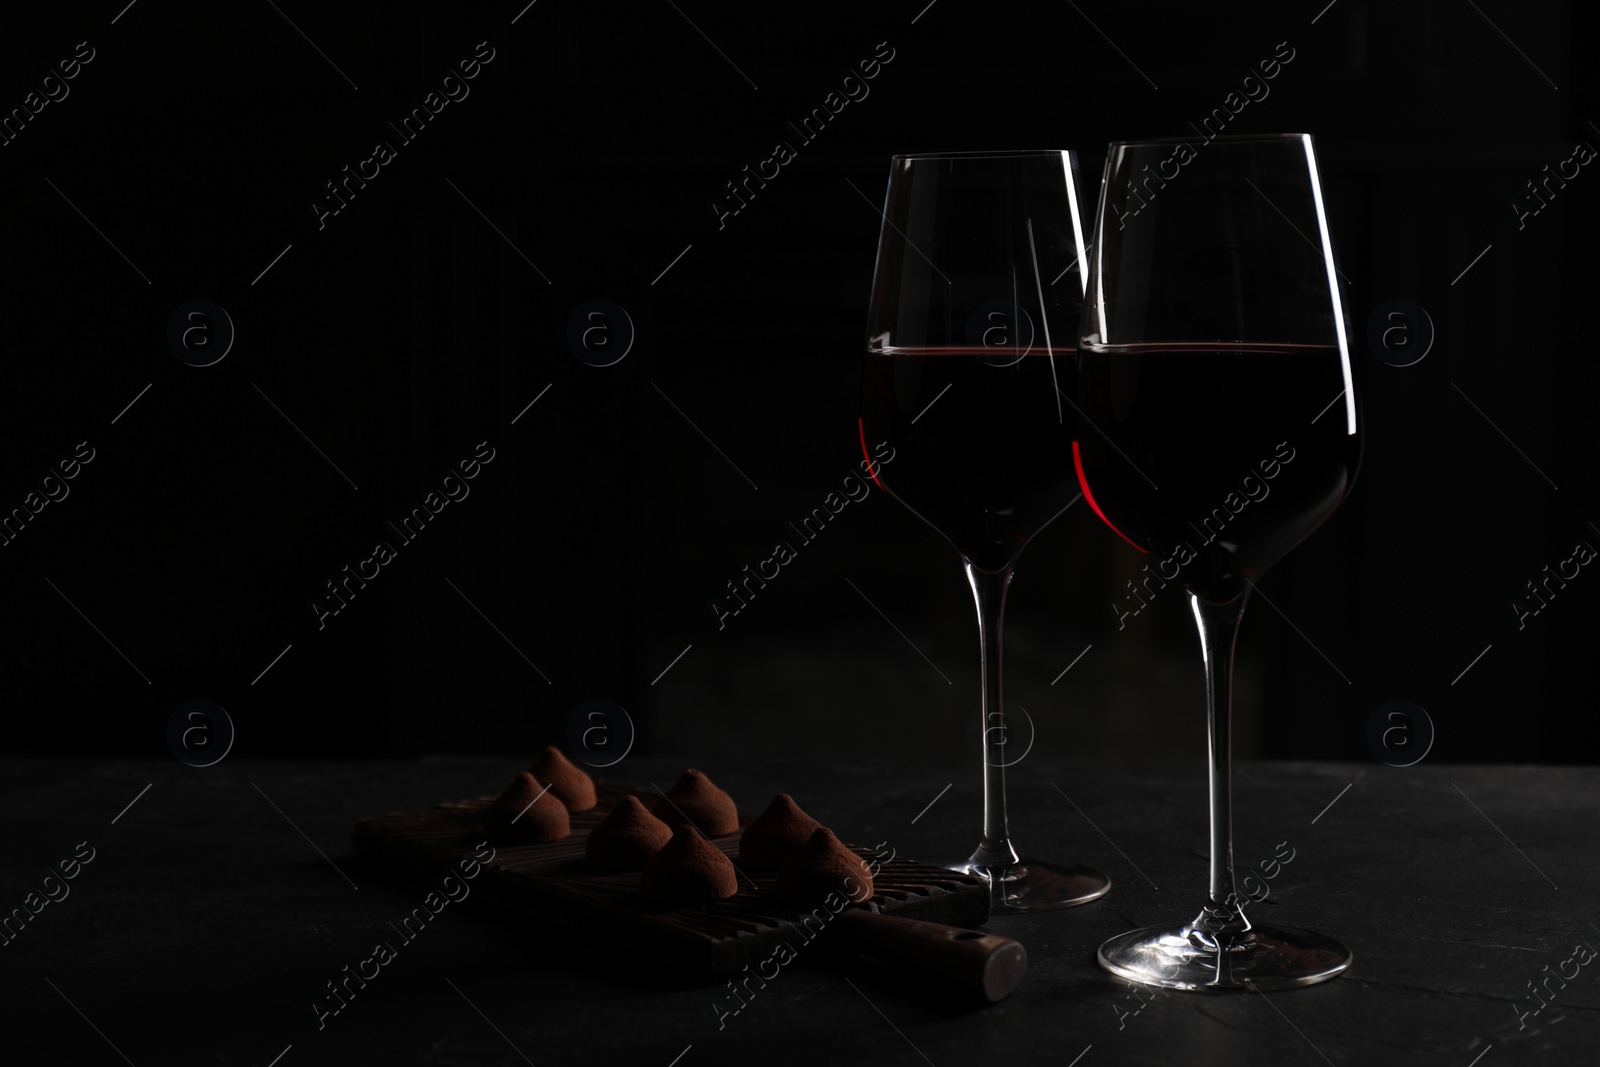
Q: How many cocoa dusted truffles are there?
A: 7